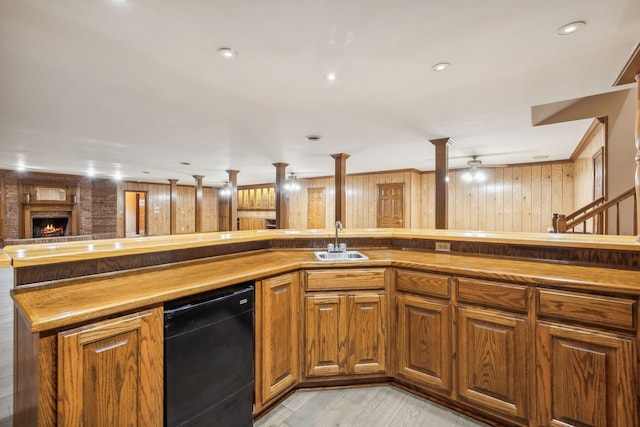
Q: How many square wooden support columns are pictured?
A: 6